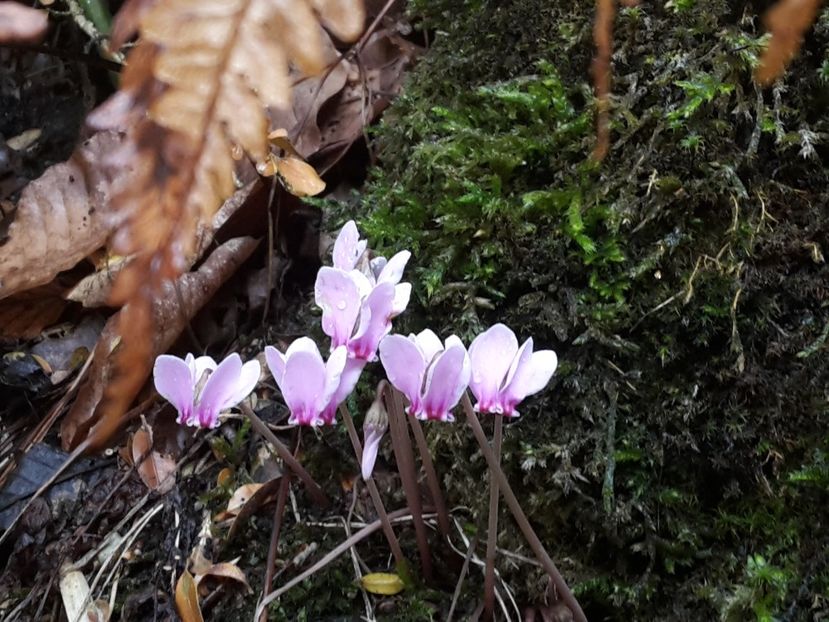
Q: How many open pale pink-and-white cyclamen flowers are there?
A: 6